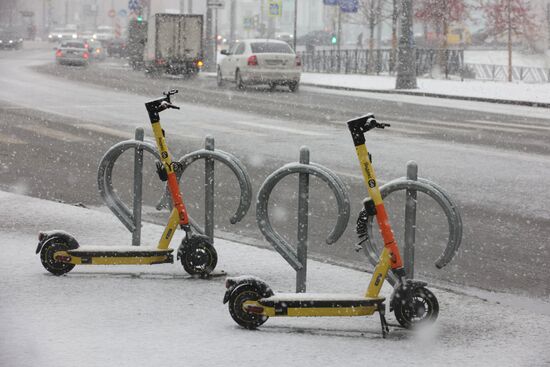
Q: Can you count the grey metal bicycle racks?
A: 4